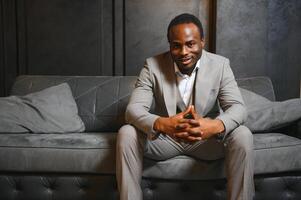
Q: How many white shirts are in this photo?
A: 1